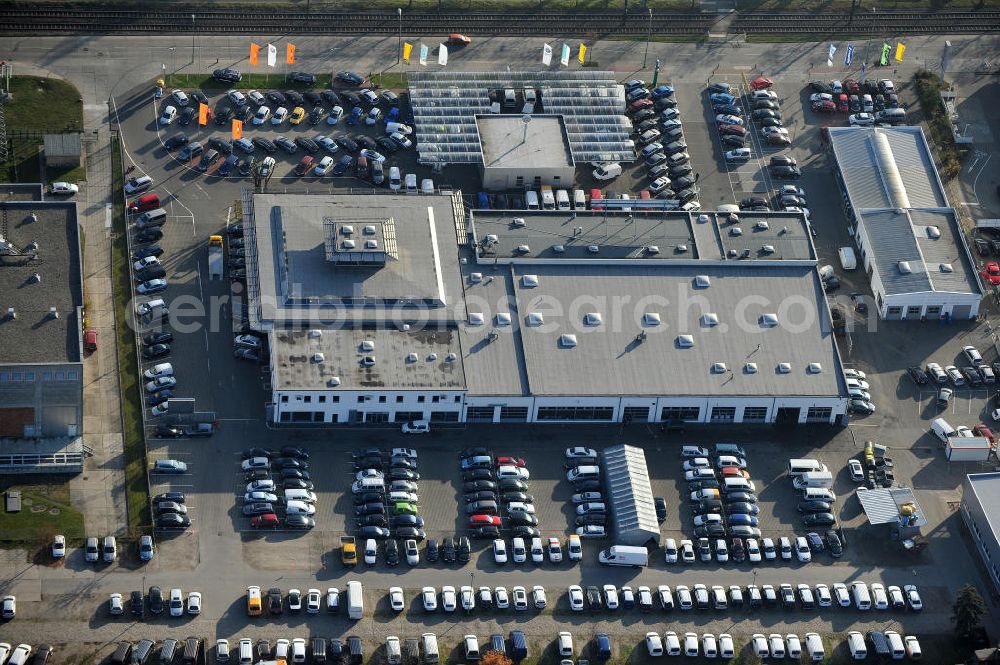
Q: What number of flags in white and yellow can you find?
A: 6